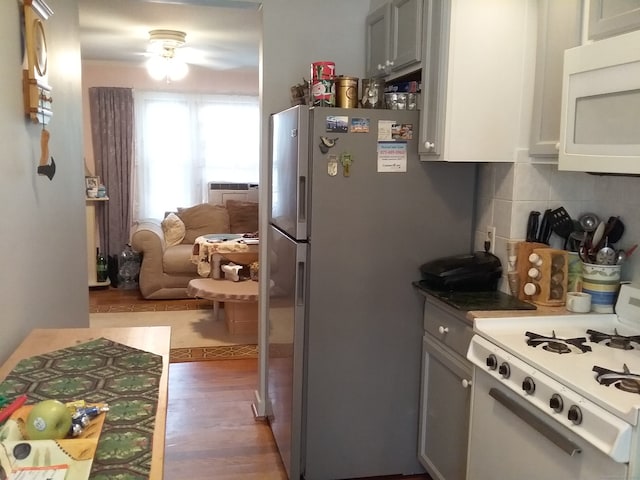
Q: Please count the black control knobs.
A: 5